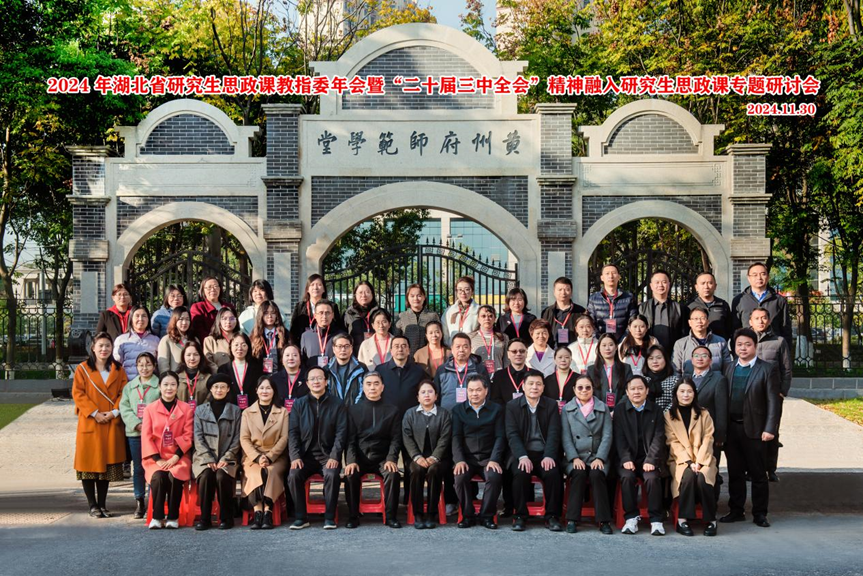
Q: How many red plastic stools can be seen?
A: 11